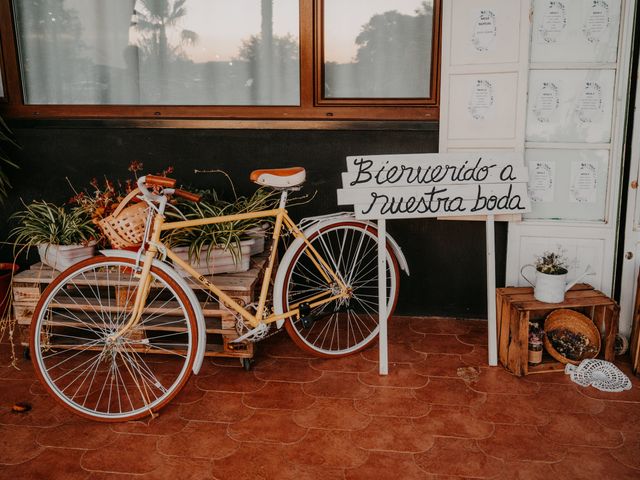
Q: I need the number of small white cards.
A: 8